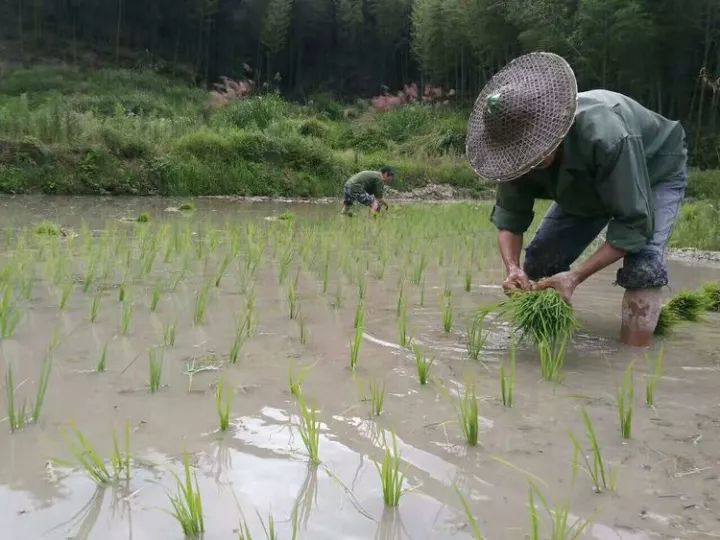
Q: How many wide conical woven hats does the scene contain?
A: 1